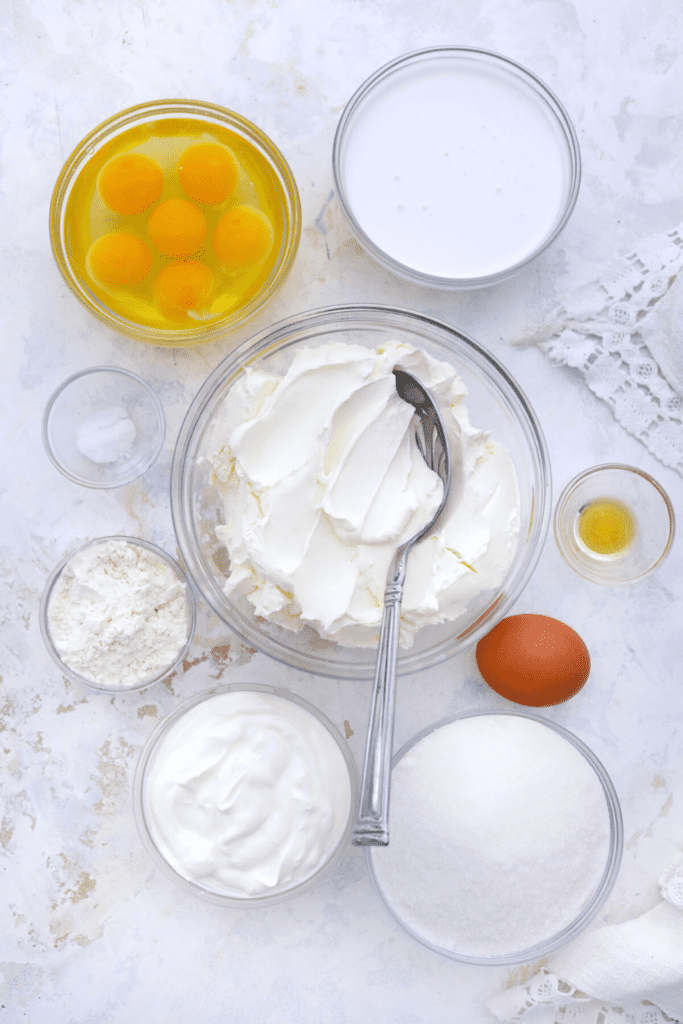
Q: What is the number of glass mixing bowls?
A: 8